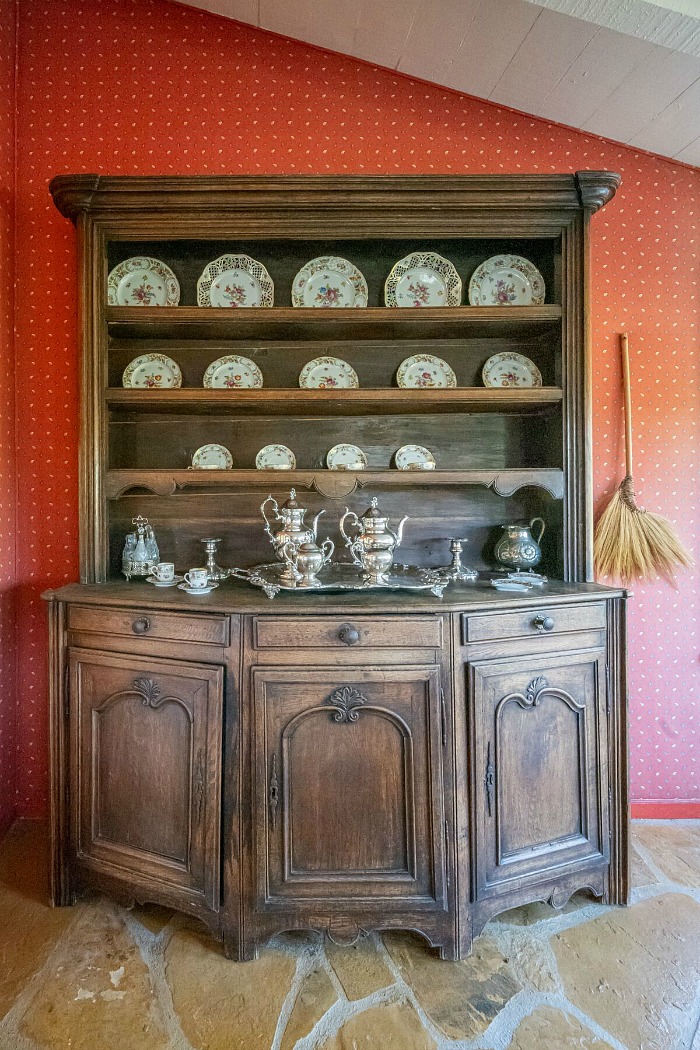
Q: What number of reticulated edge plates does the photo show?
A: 2